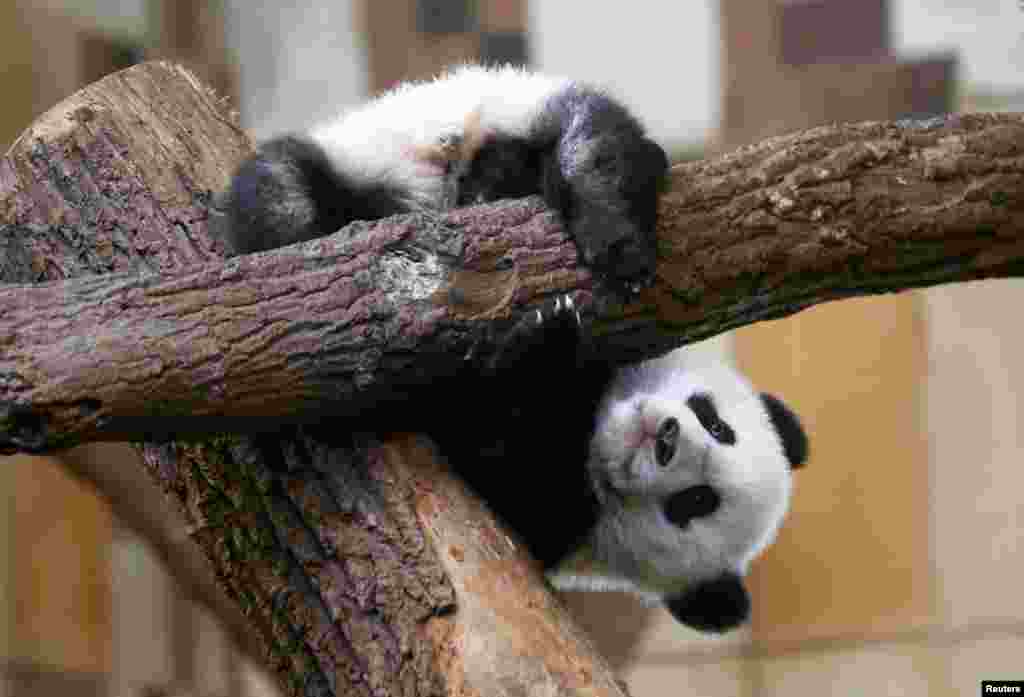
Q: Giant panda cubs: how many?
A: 1